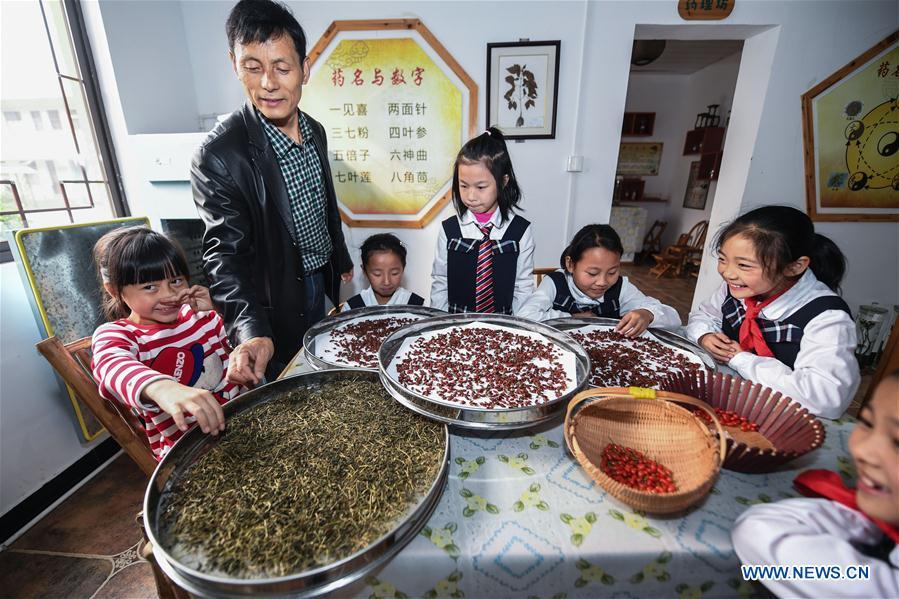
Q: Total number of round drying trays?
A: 4